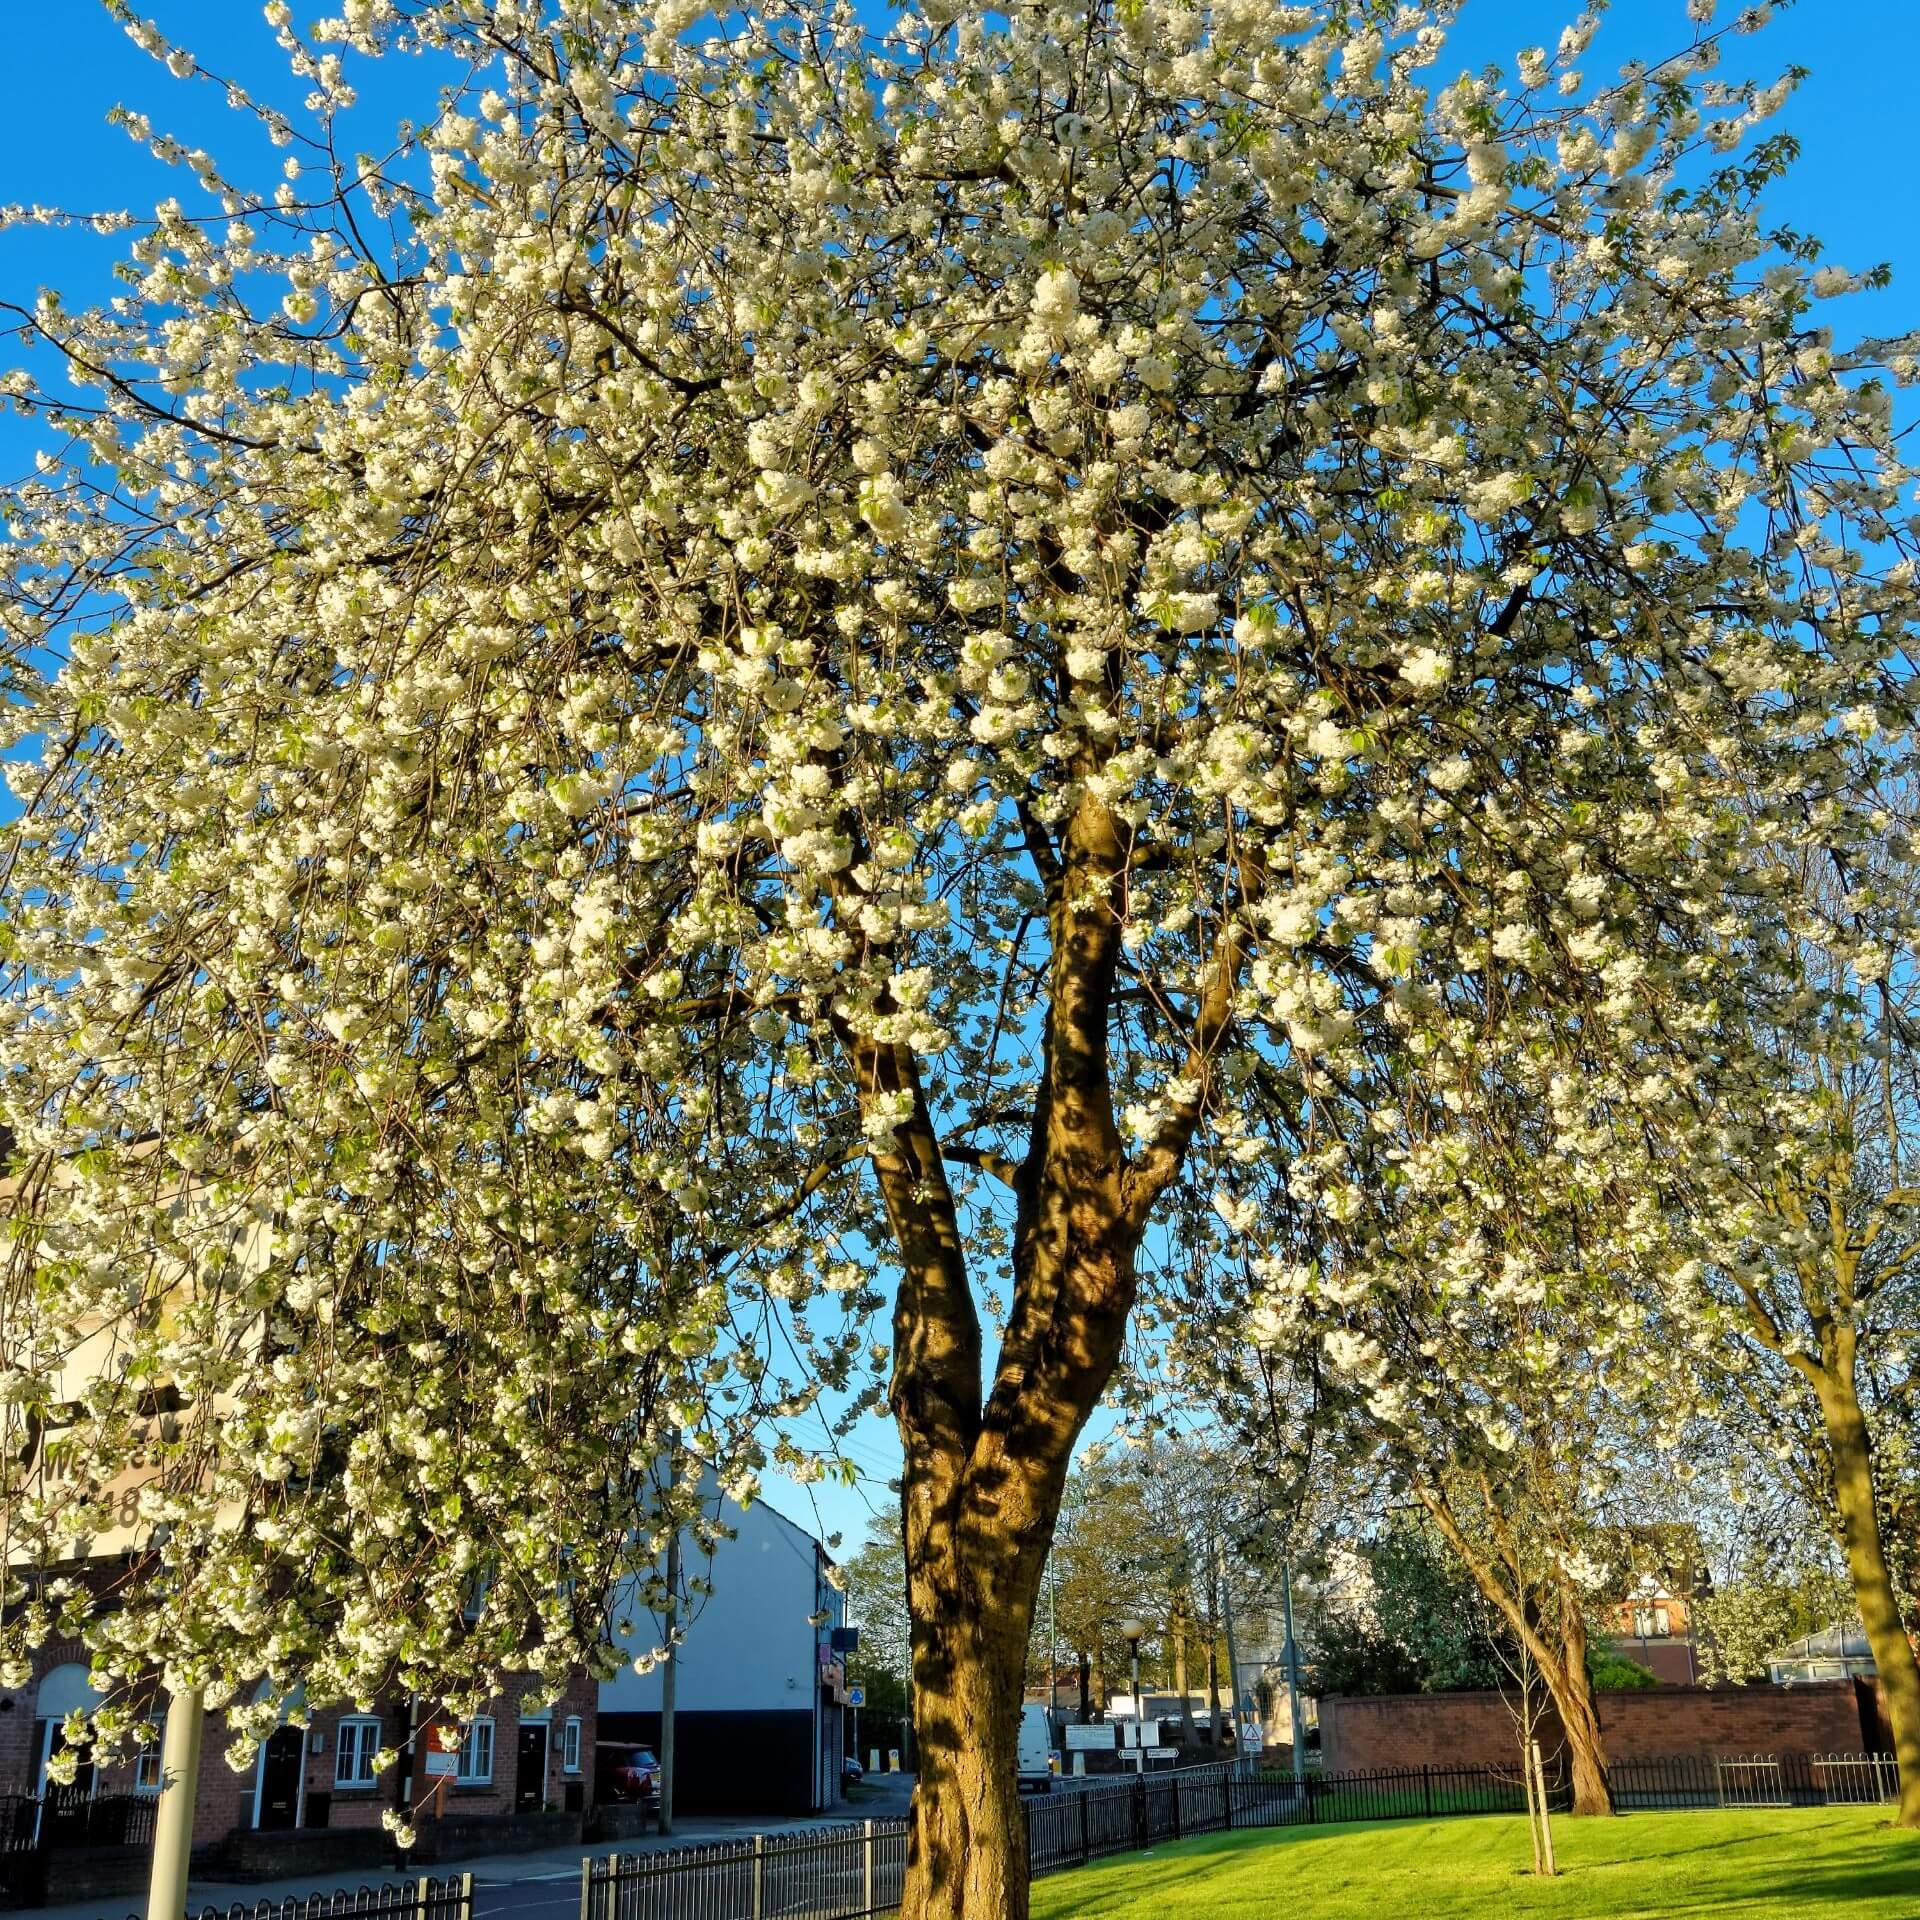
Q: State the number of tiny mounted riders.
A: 0